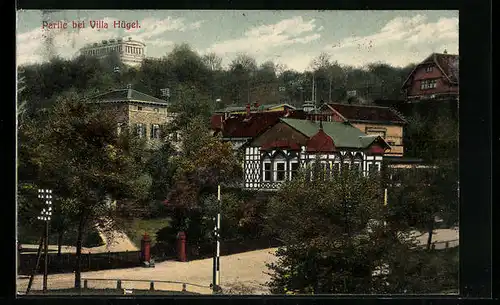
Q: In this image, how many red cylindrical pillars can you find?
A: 2